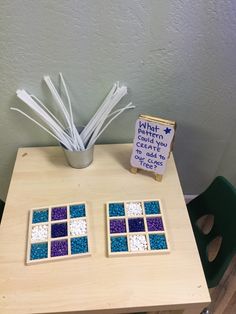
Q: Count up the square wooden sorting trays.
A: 2